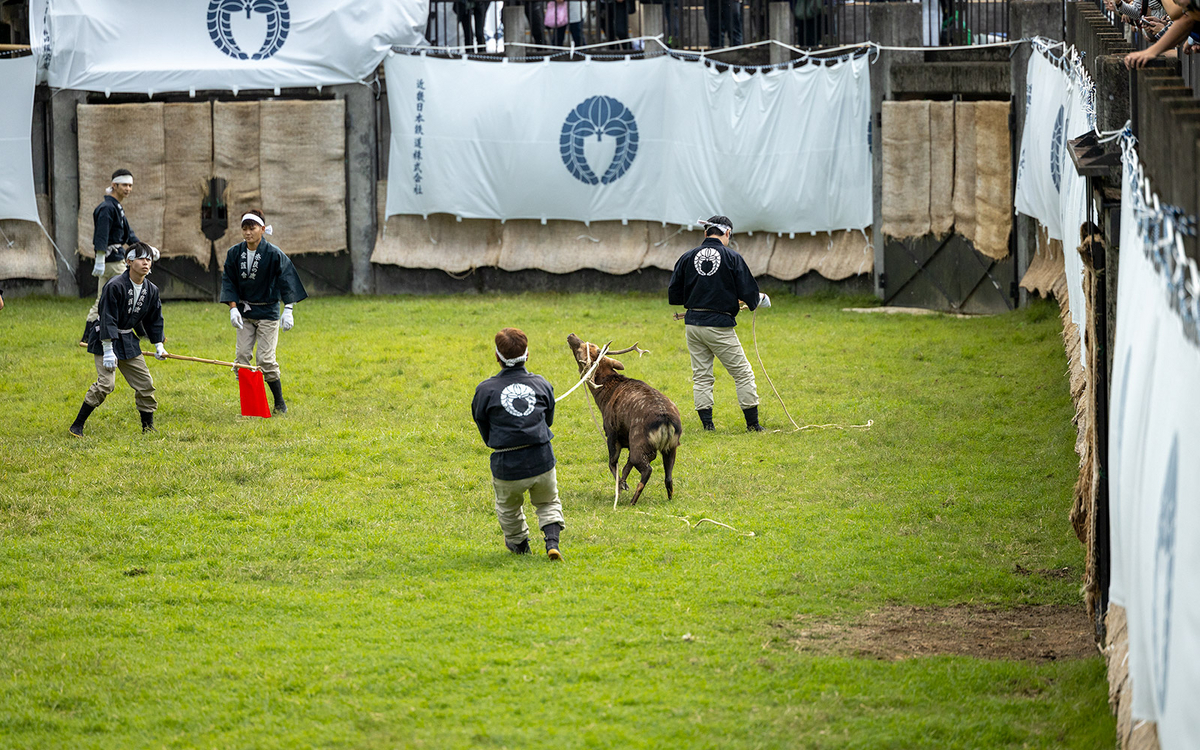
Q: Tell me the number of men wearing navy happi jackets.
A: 5